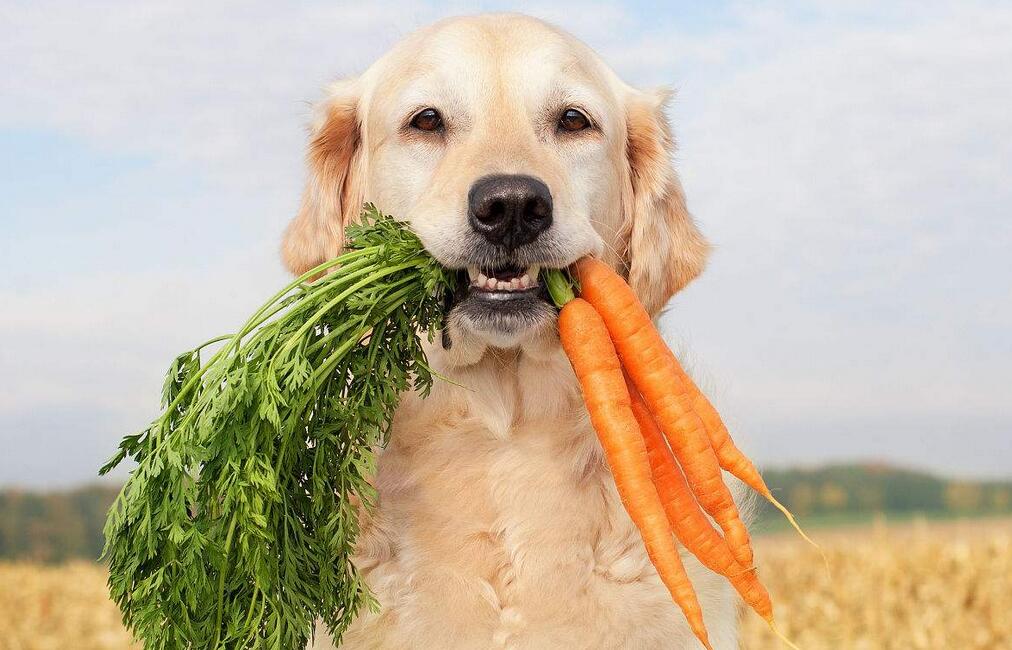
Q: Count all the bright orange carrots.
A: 4